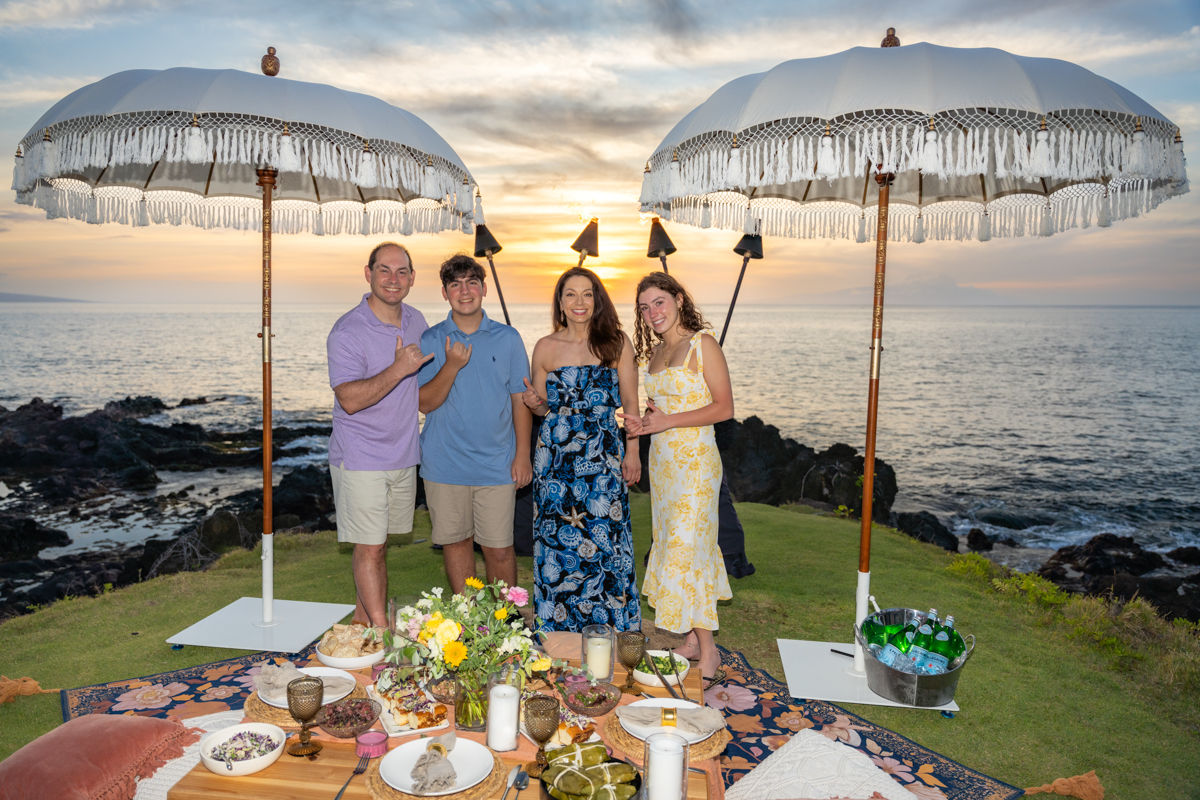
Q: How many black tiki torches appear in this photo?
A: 4